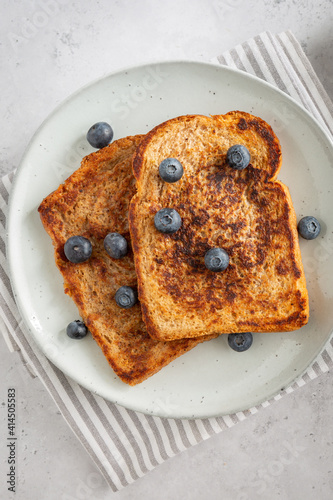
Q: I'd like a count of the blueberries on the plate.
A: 11